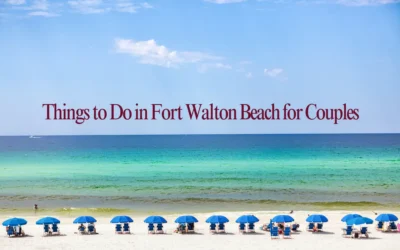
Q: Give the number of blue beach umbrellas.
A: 13